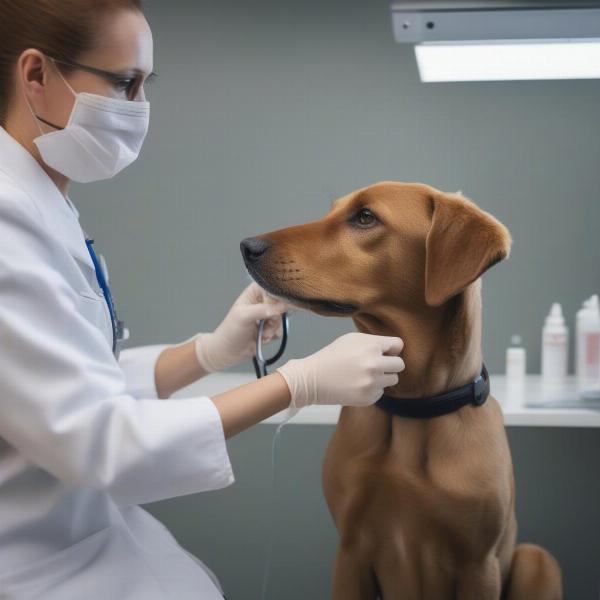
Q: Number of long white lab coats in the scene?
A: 1